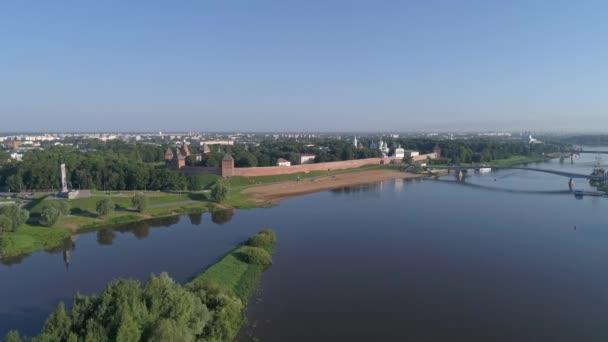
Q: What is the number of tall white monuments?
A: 1